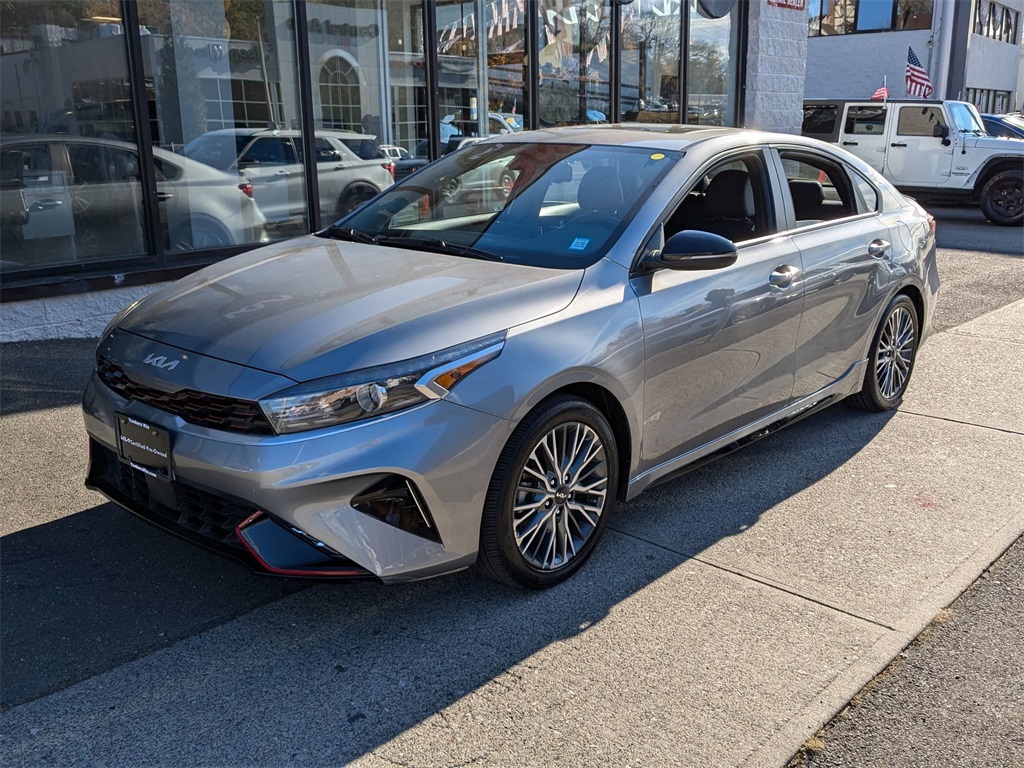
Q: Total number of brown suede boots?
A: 0